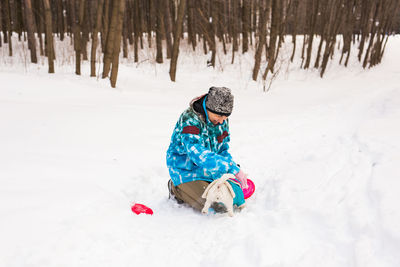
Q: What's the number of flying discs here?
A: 2